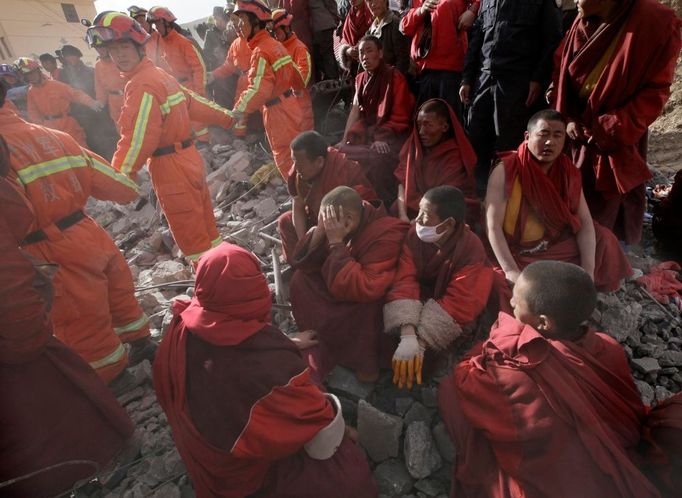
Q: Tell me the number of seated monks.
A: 8